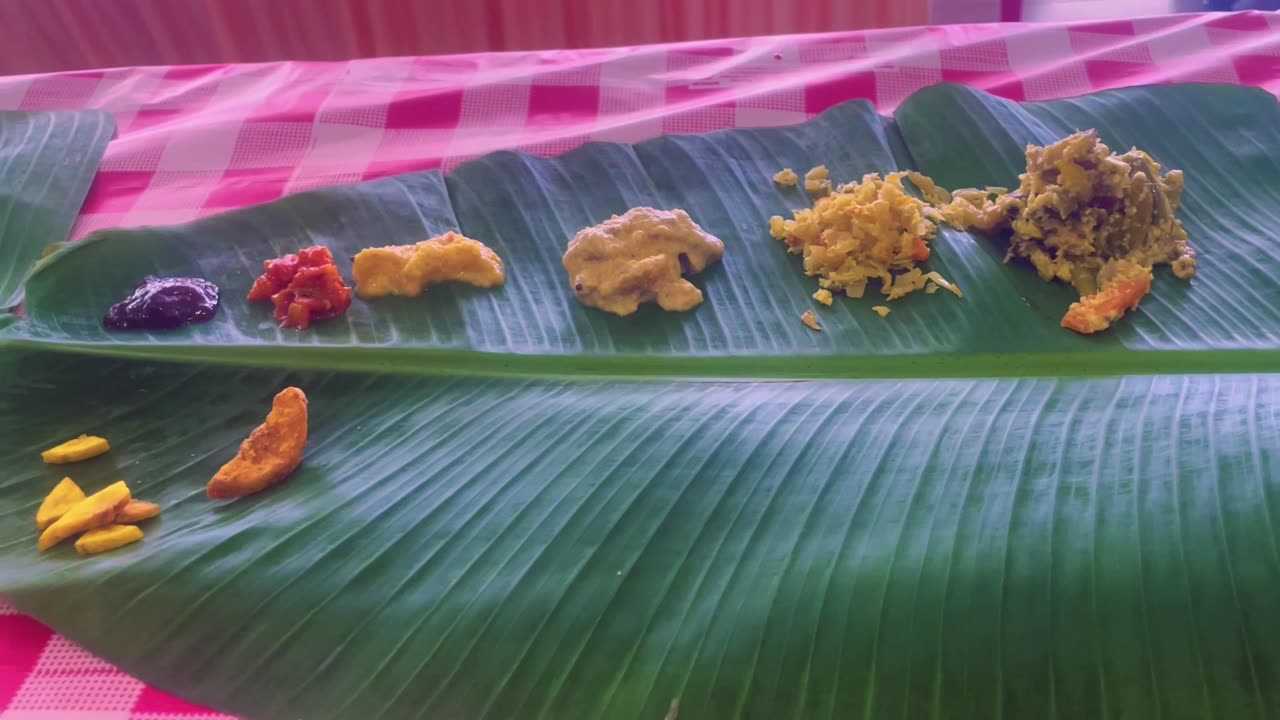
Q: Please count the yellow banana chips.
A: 5